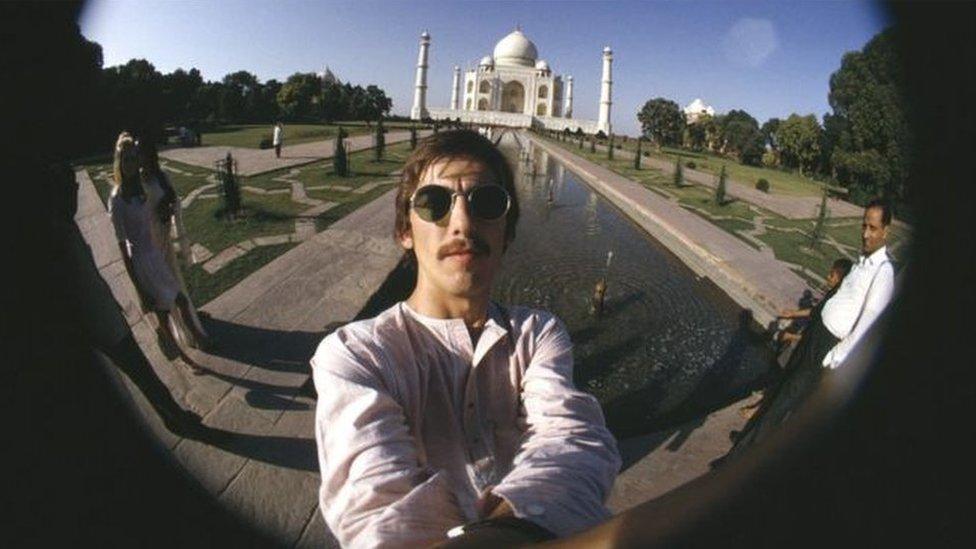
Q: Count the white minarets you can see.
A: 4